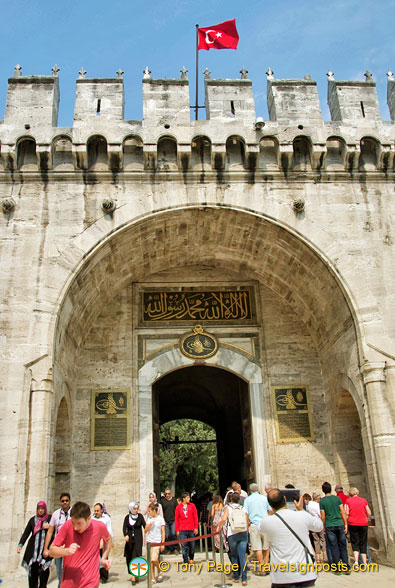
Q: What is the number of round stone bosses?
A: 3